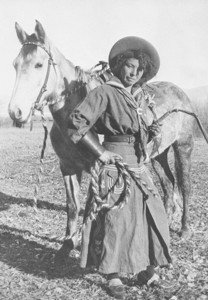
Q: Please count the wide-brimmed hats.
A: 1